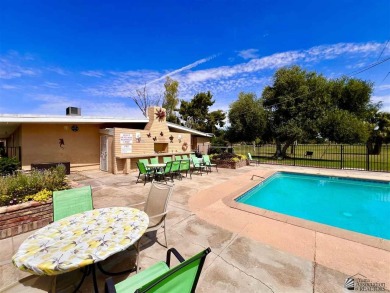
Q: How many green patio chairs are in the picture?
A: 15